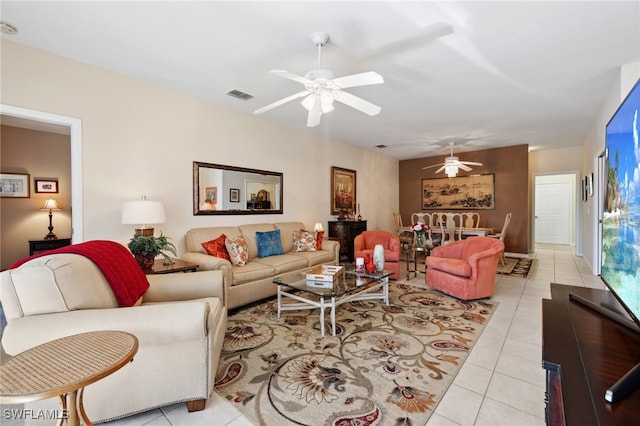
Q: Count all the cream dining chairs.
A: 6